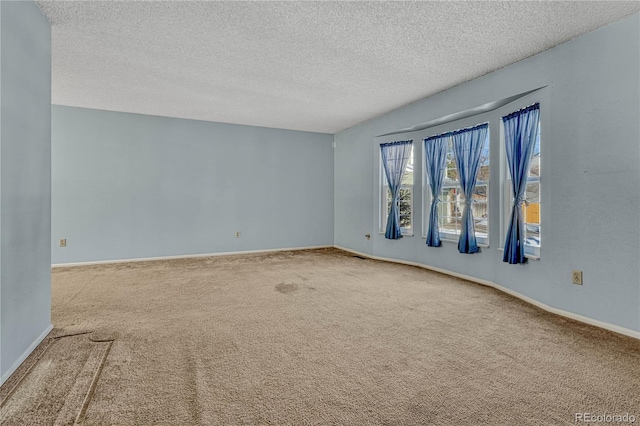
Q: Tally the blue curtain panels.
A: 4